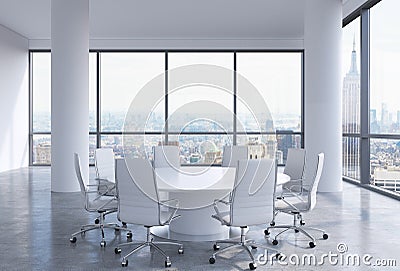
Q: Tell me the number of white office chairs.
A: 8